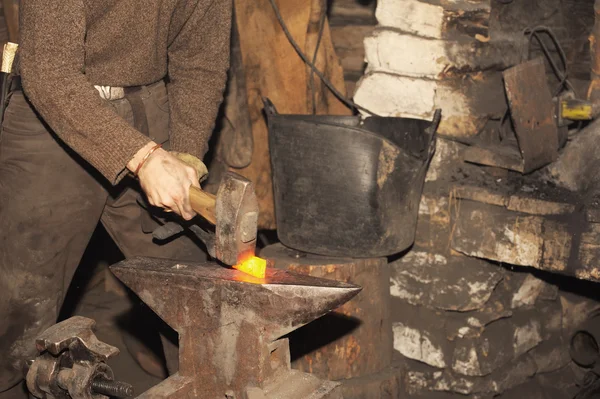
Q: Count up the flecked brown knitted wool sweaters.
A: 1